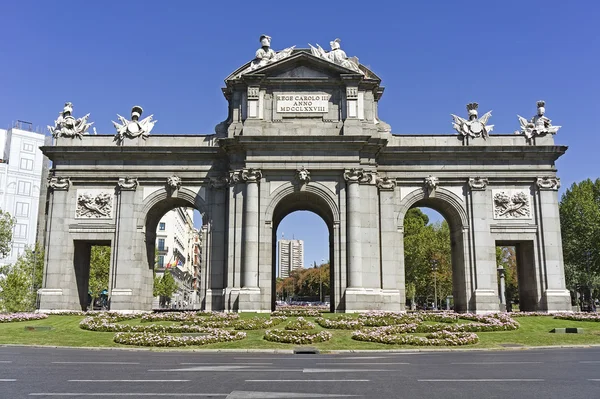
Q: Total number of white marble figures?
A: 6